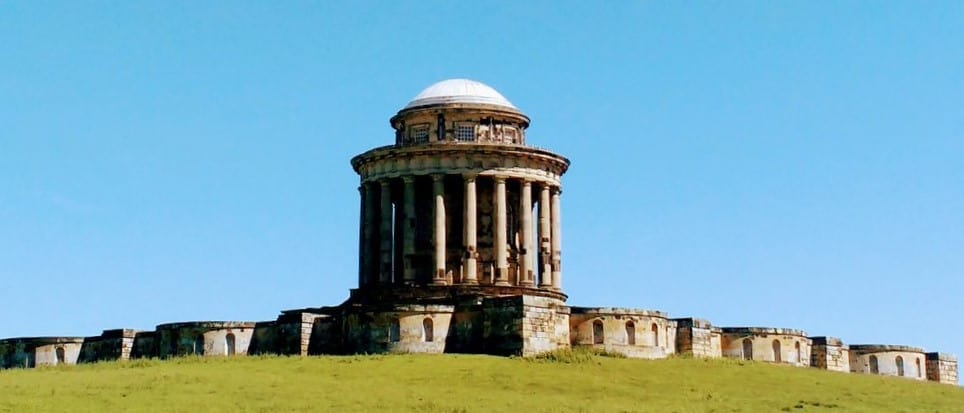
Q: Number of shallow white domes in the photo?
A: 1